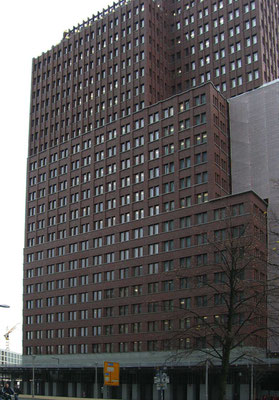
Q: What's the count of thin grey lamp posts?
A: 4